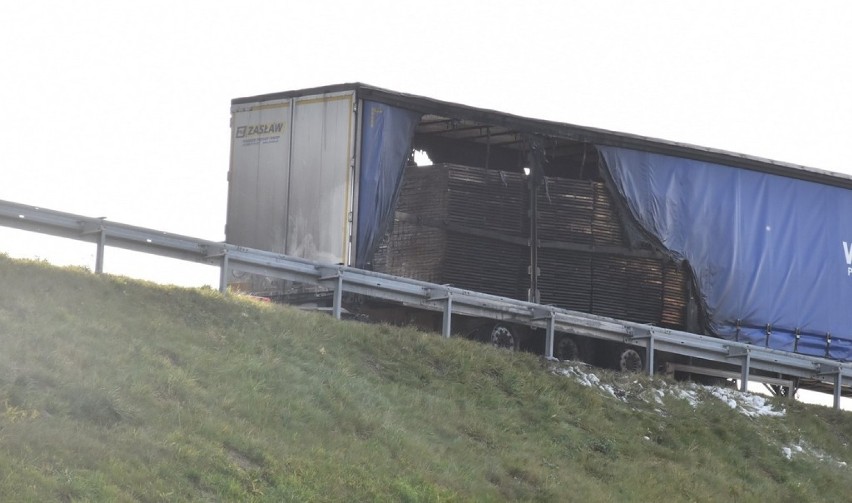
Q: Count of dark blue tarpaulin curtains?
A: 2